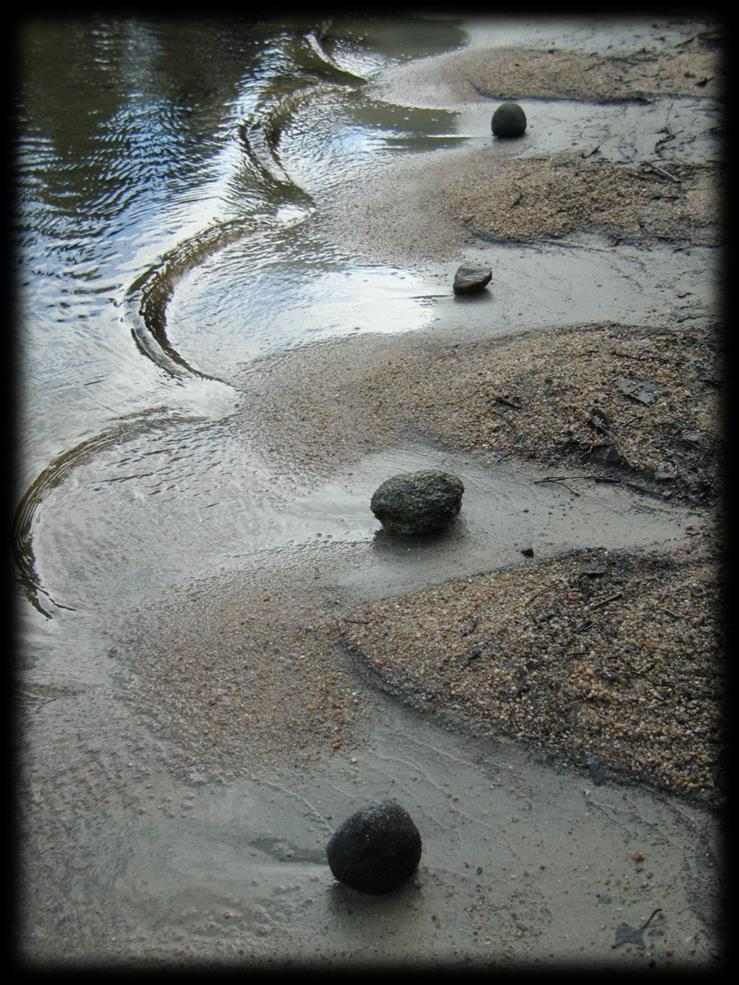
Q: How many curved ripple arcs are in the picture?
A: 4